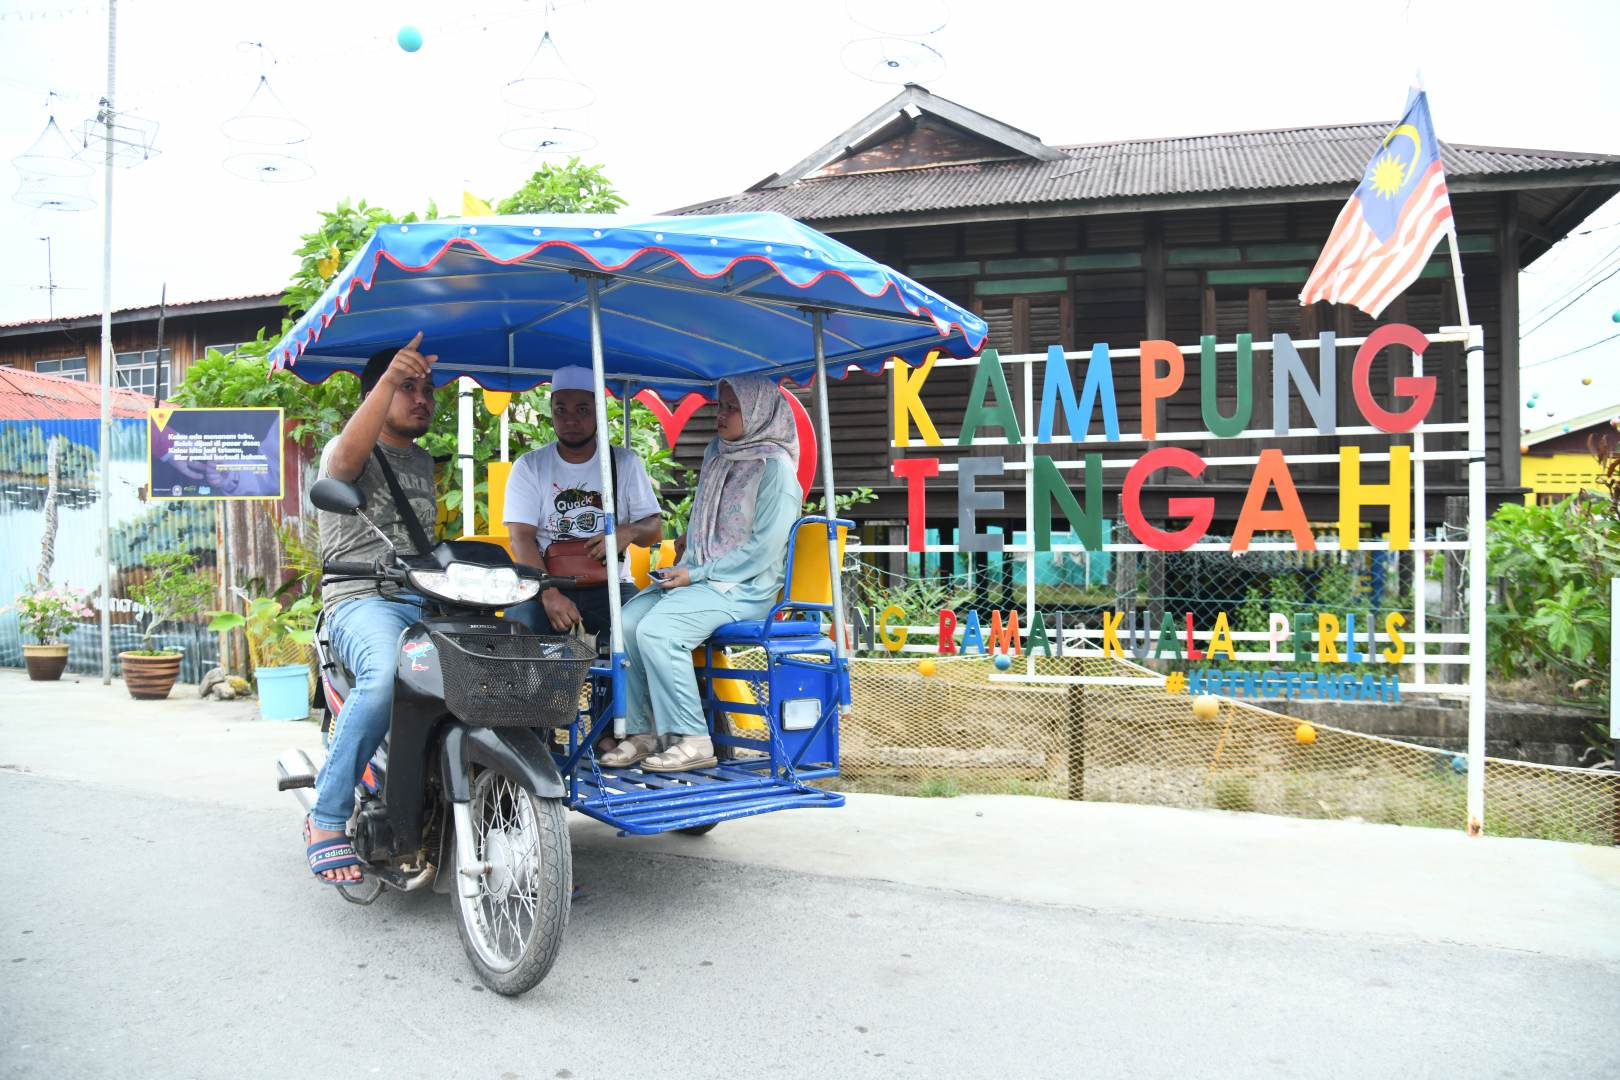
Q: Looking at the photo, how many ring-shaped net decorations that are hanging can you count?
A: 4